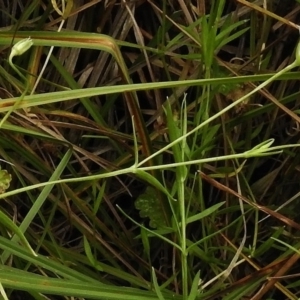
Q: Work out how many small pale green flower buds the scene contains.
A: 2